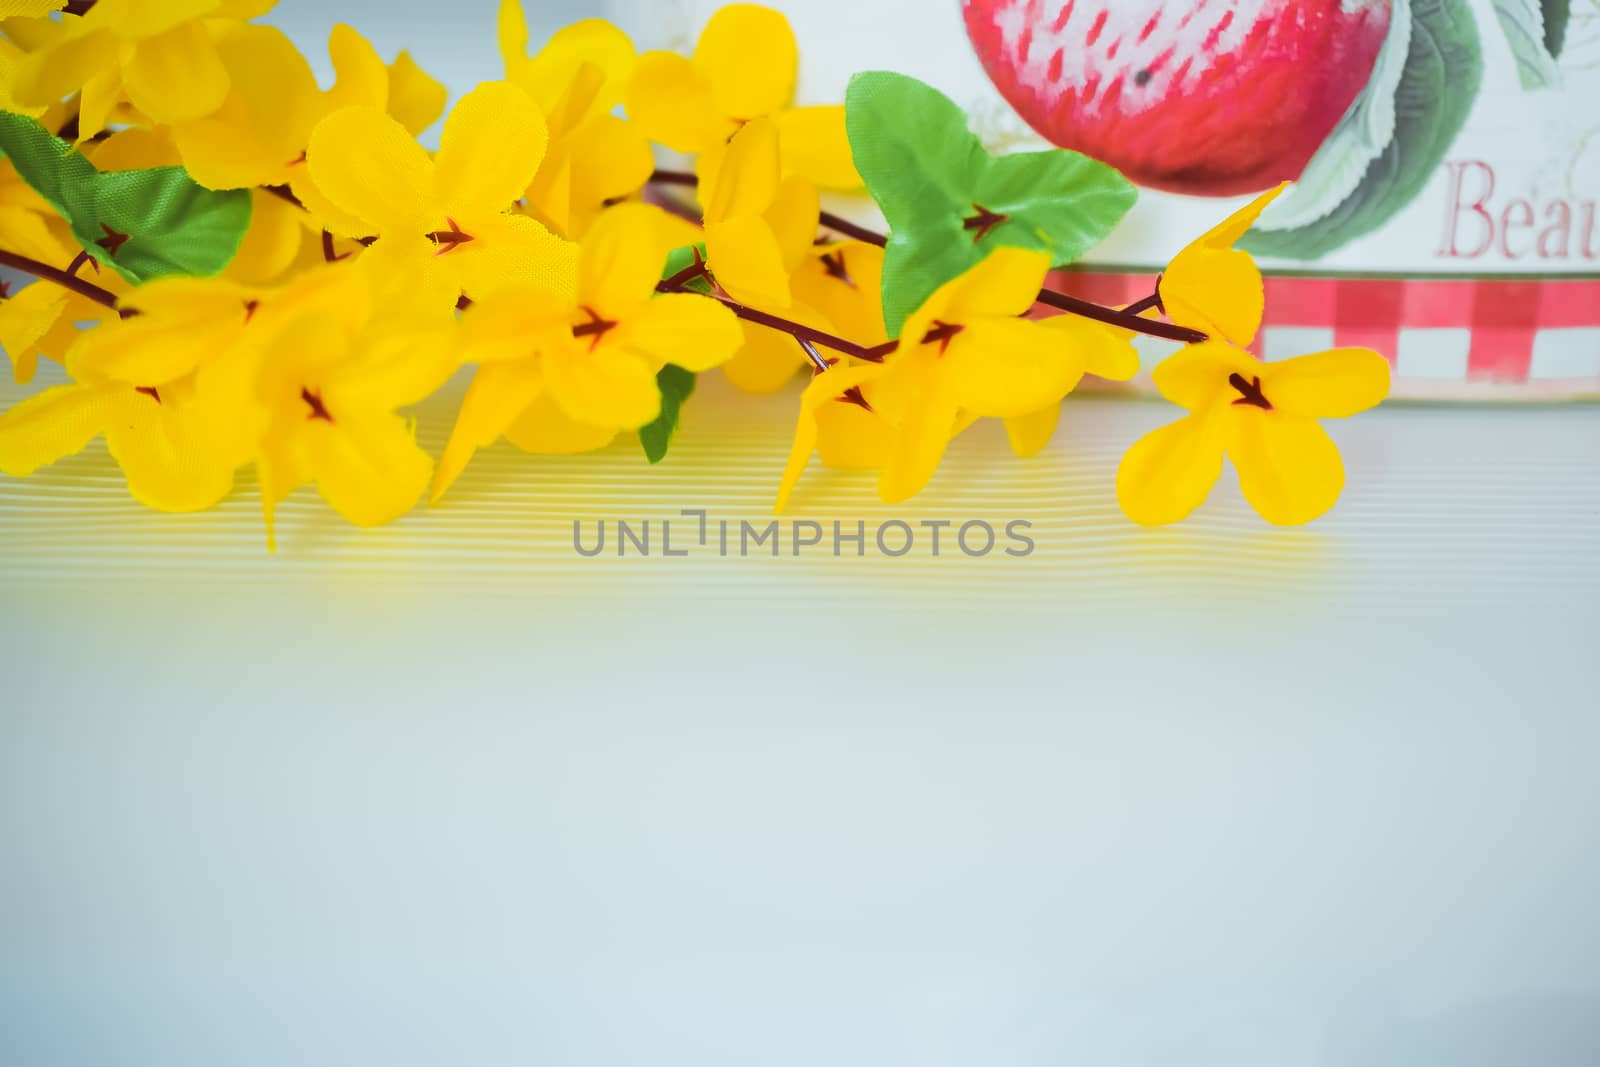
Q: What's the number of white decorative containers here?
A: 1